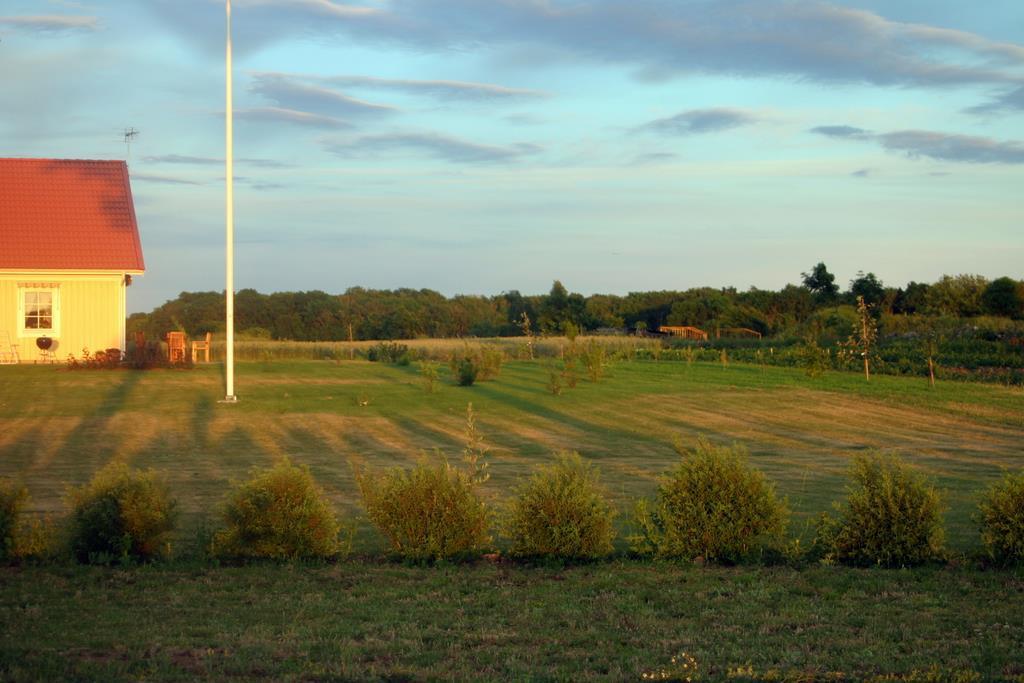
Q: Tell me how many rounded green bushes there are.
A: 8